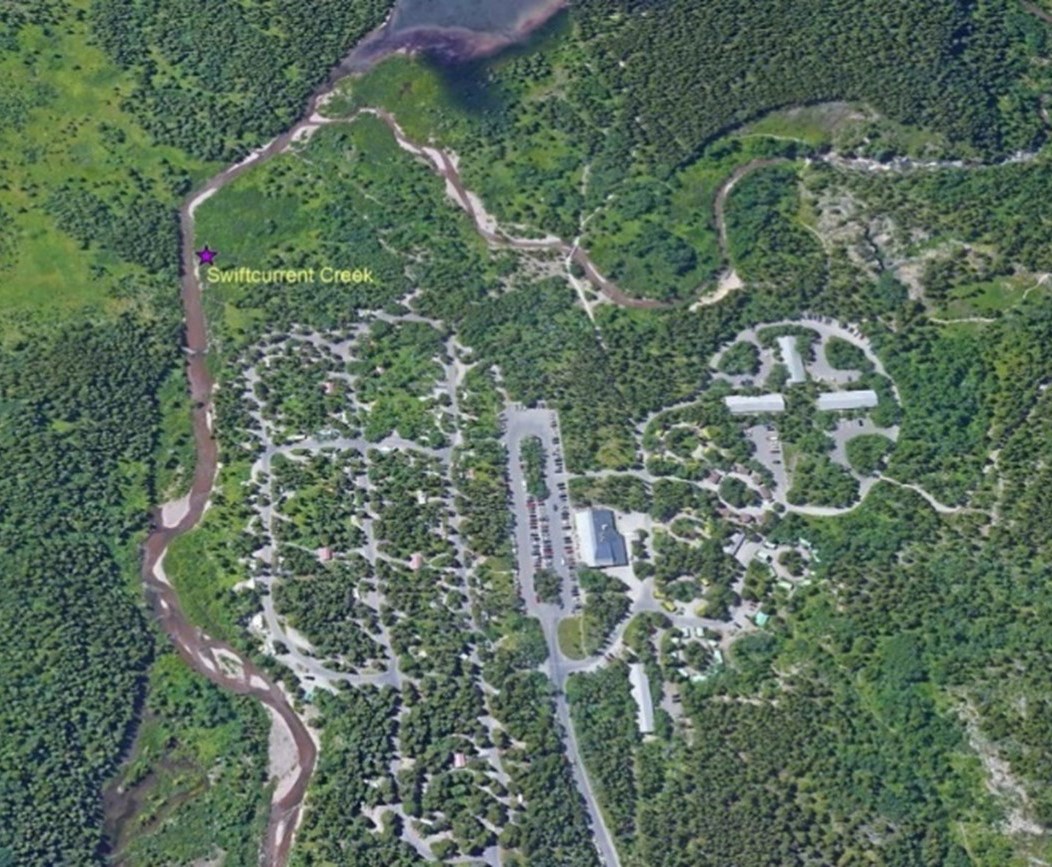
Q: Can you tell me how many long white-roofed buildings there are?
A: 4